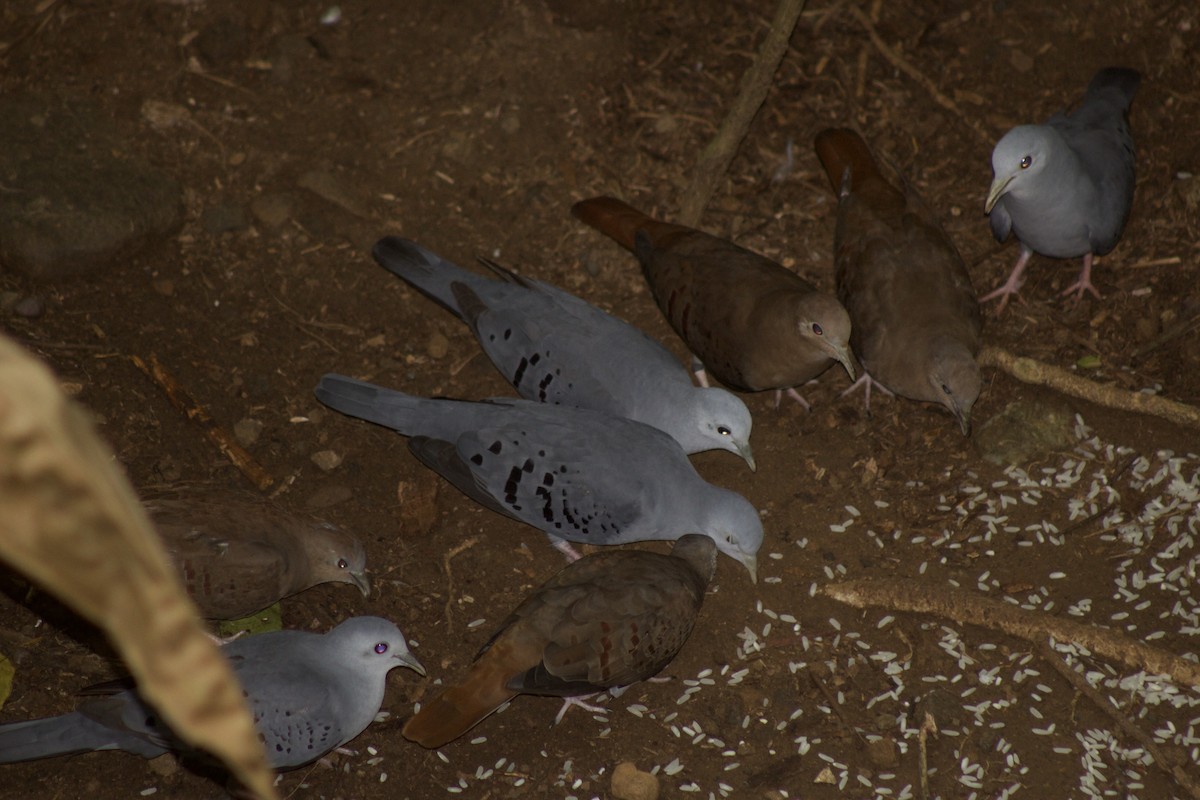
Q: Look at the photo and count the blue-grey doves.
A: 4